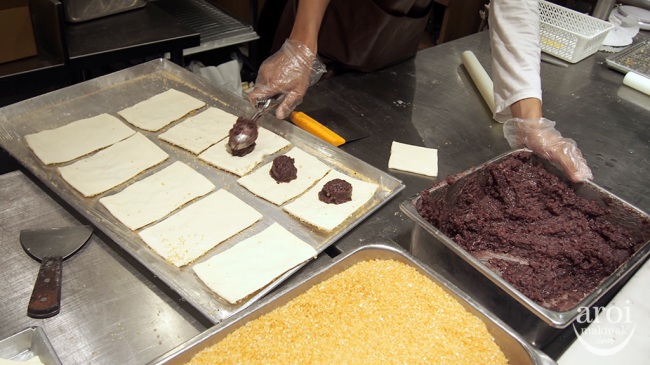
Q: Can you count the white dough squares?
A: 11